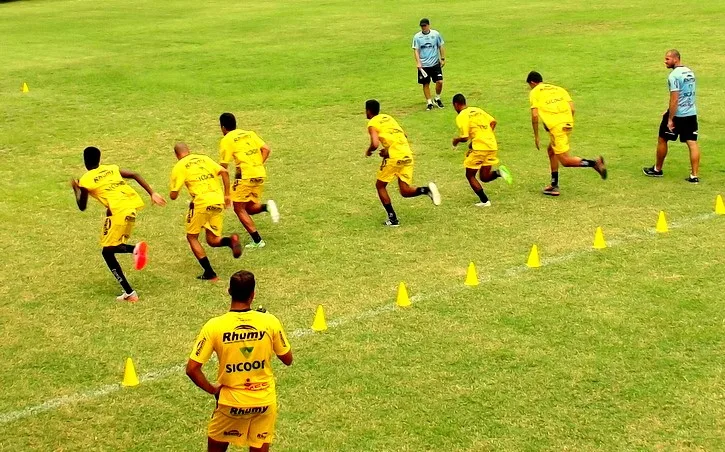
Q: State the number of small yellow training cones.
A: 9